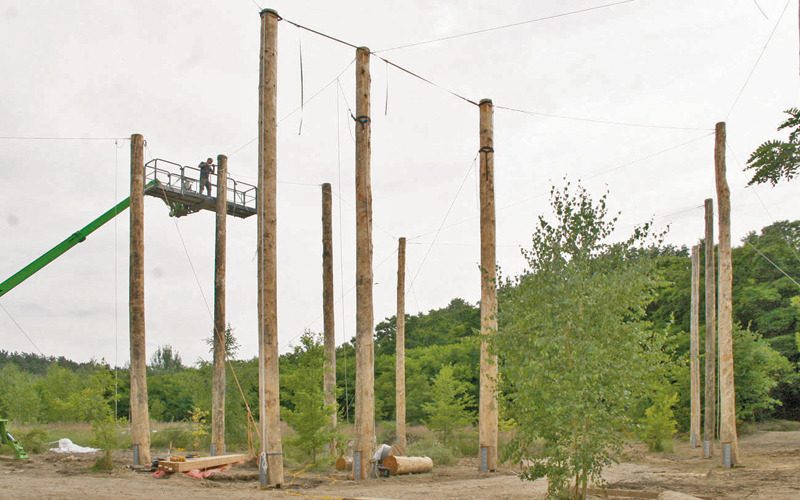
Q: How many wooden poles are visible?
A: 10